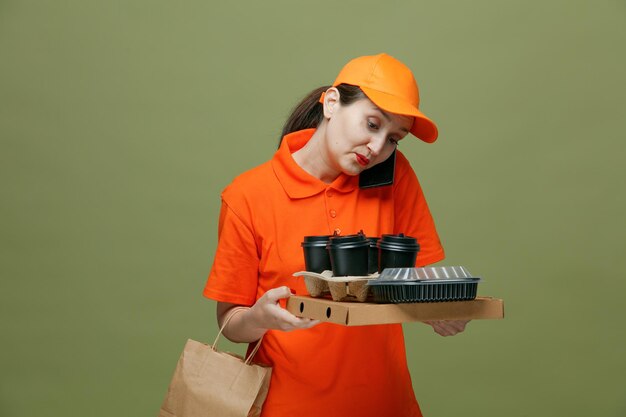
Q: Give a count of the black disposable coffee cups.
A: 4